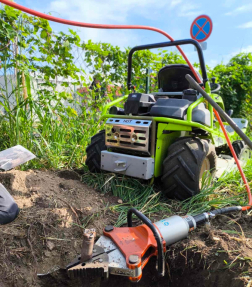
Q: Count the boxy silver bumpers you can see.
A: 1